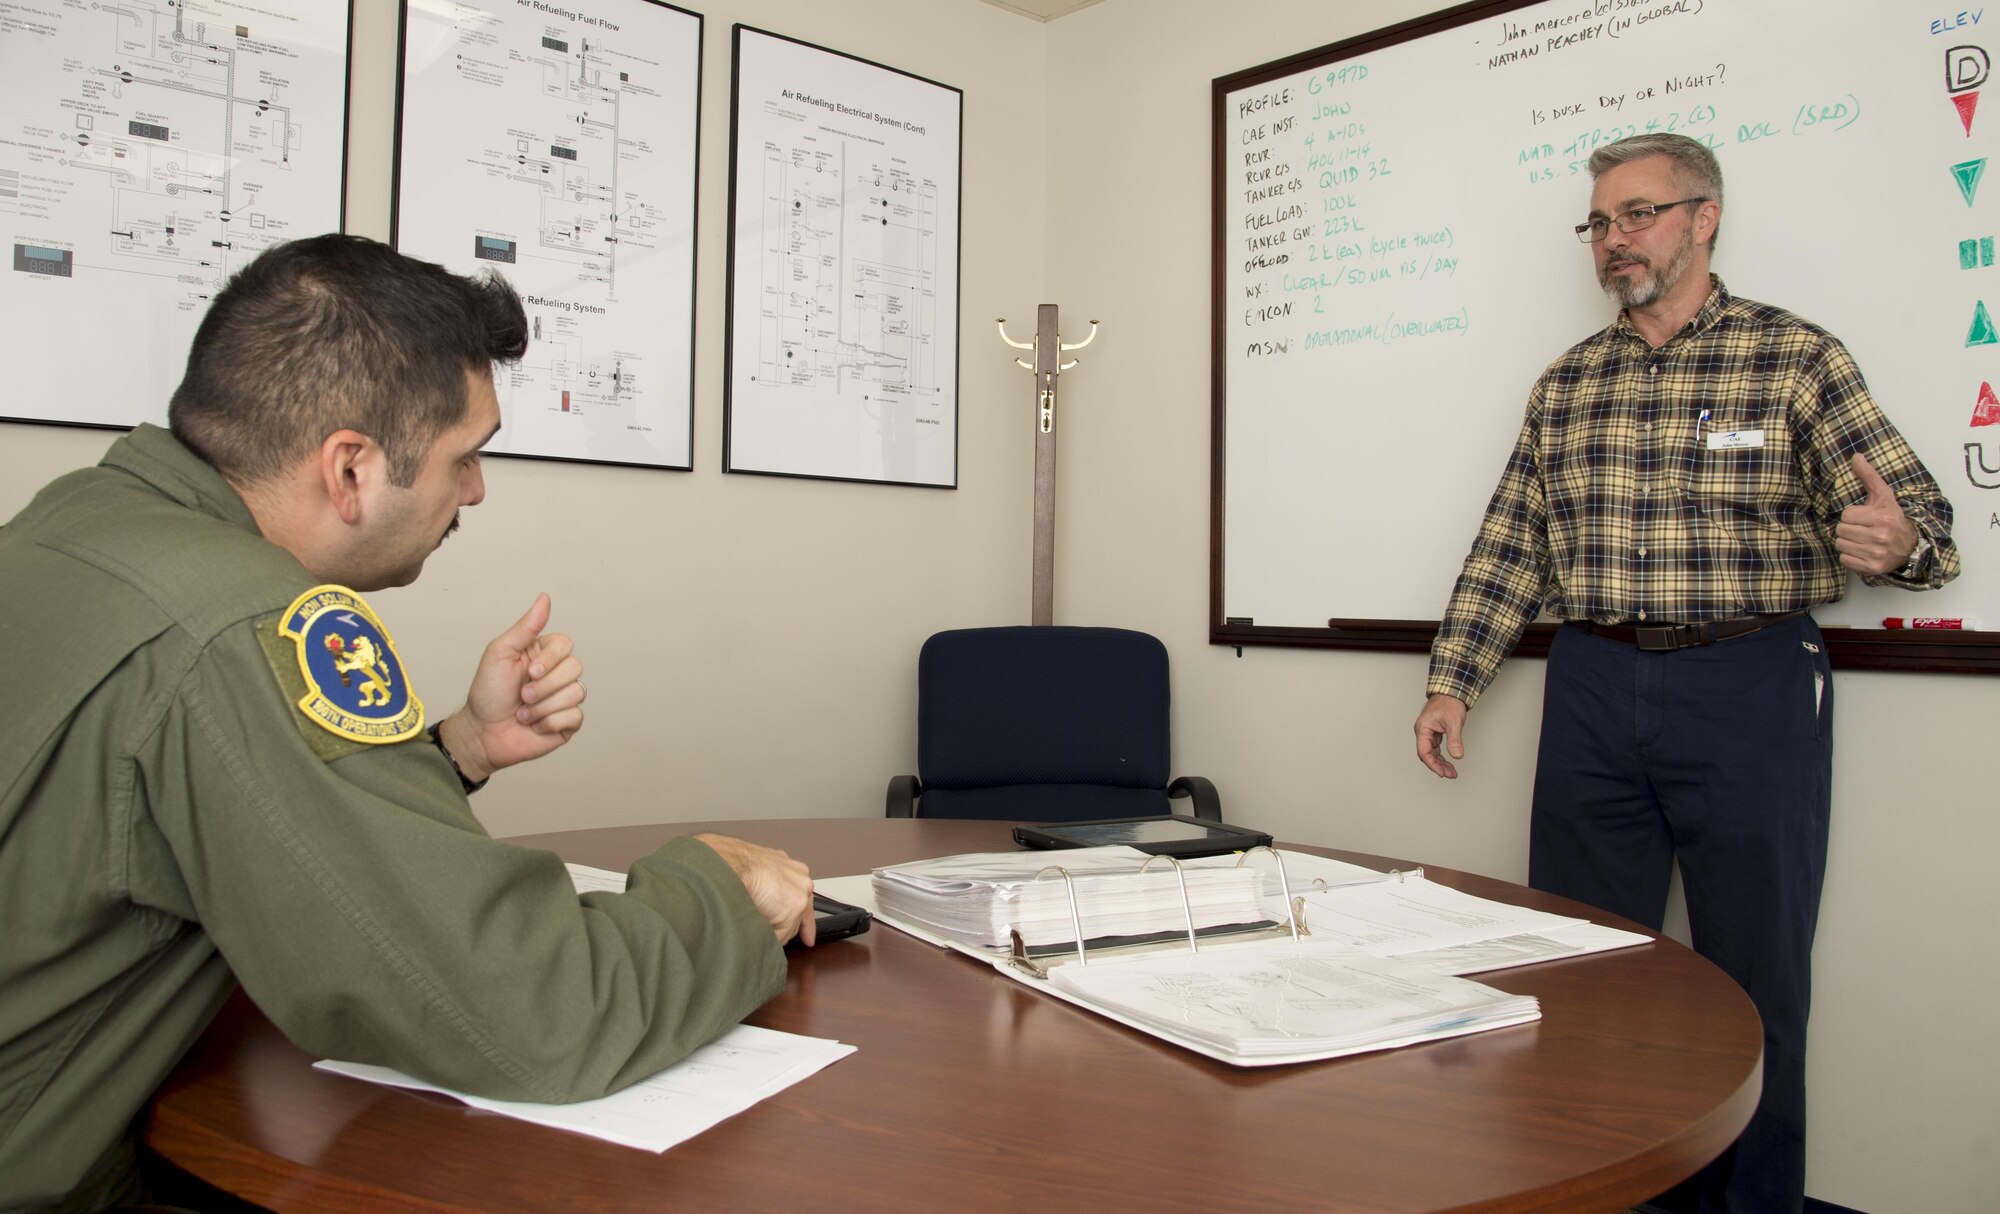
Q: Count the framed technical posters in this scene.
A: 3